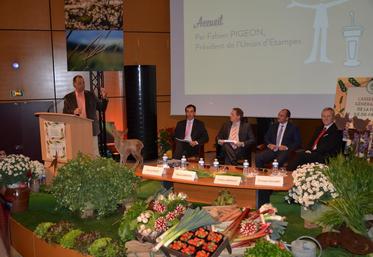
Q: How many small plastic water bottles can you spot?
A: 6